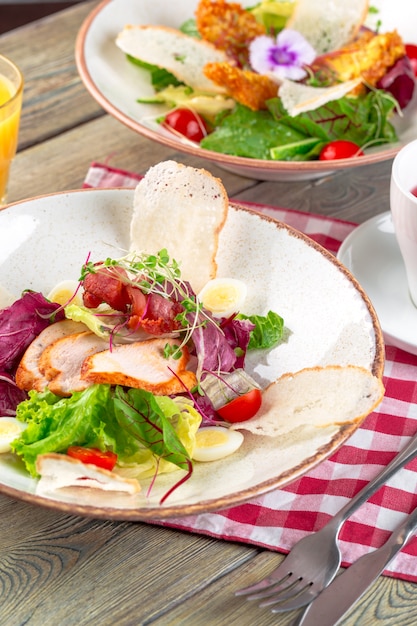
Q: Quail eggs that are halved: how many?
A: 4